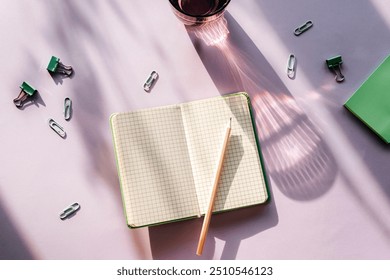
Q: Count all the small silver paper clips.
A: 6